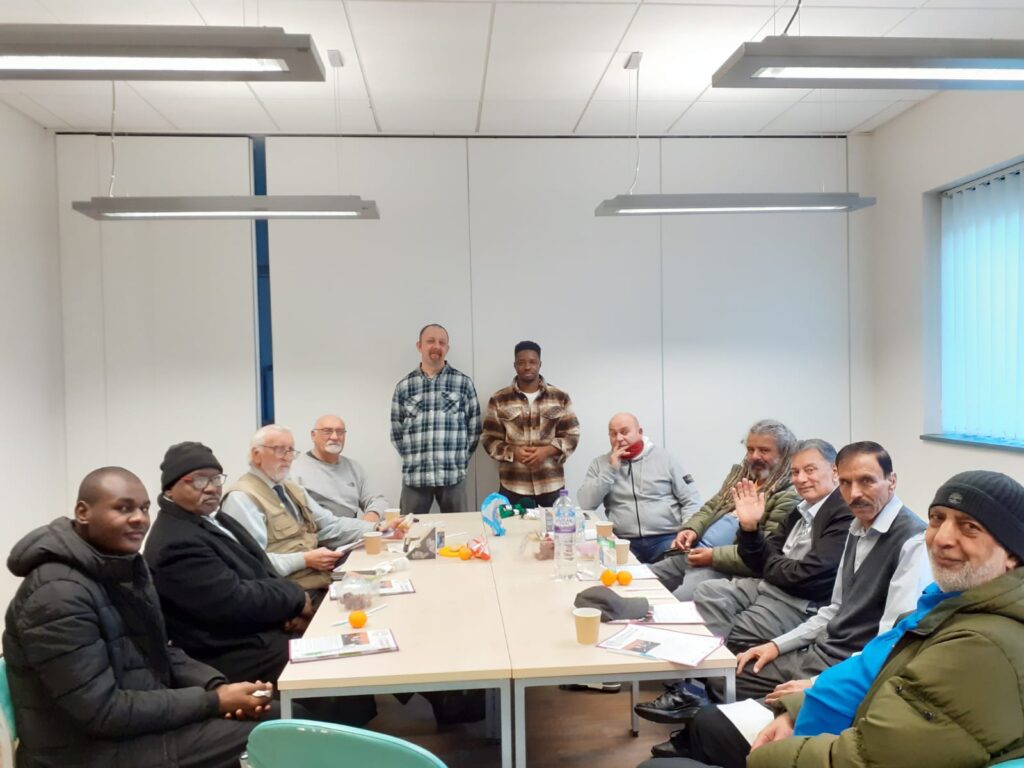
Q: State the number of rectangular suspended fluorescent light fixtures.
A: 4